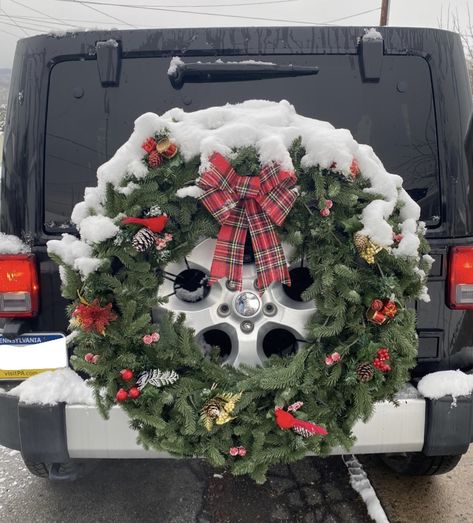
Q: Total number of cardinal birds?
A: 2